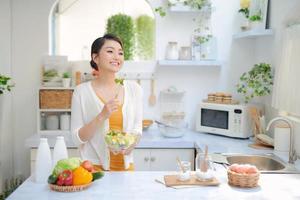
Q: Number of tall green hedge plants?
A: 2